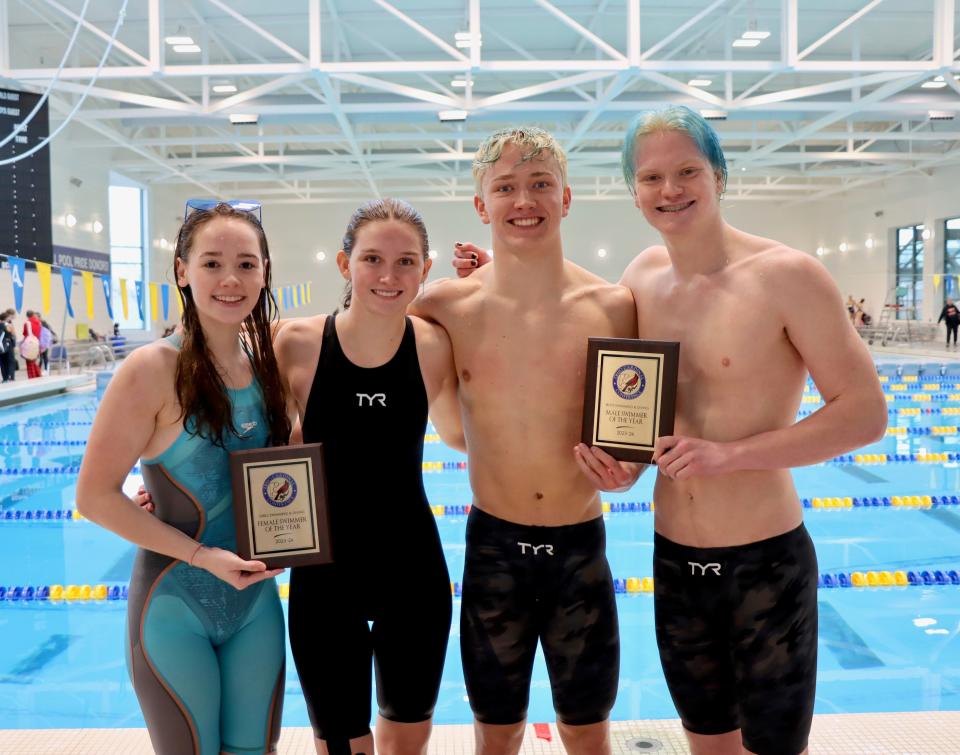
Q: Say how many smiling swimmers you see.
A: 4